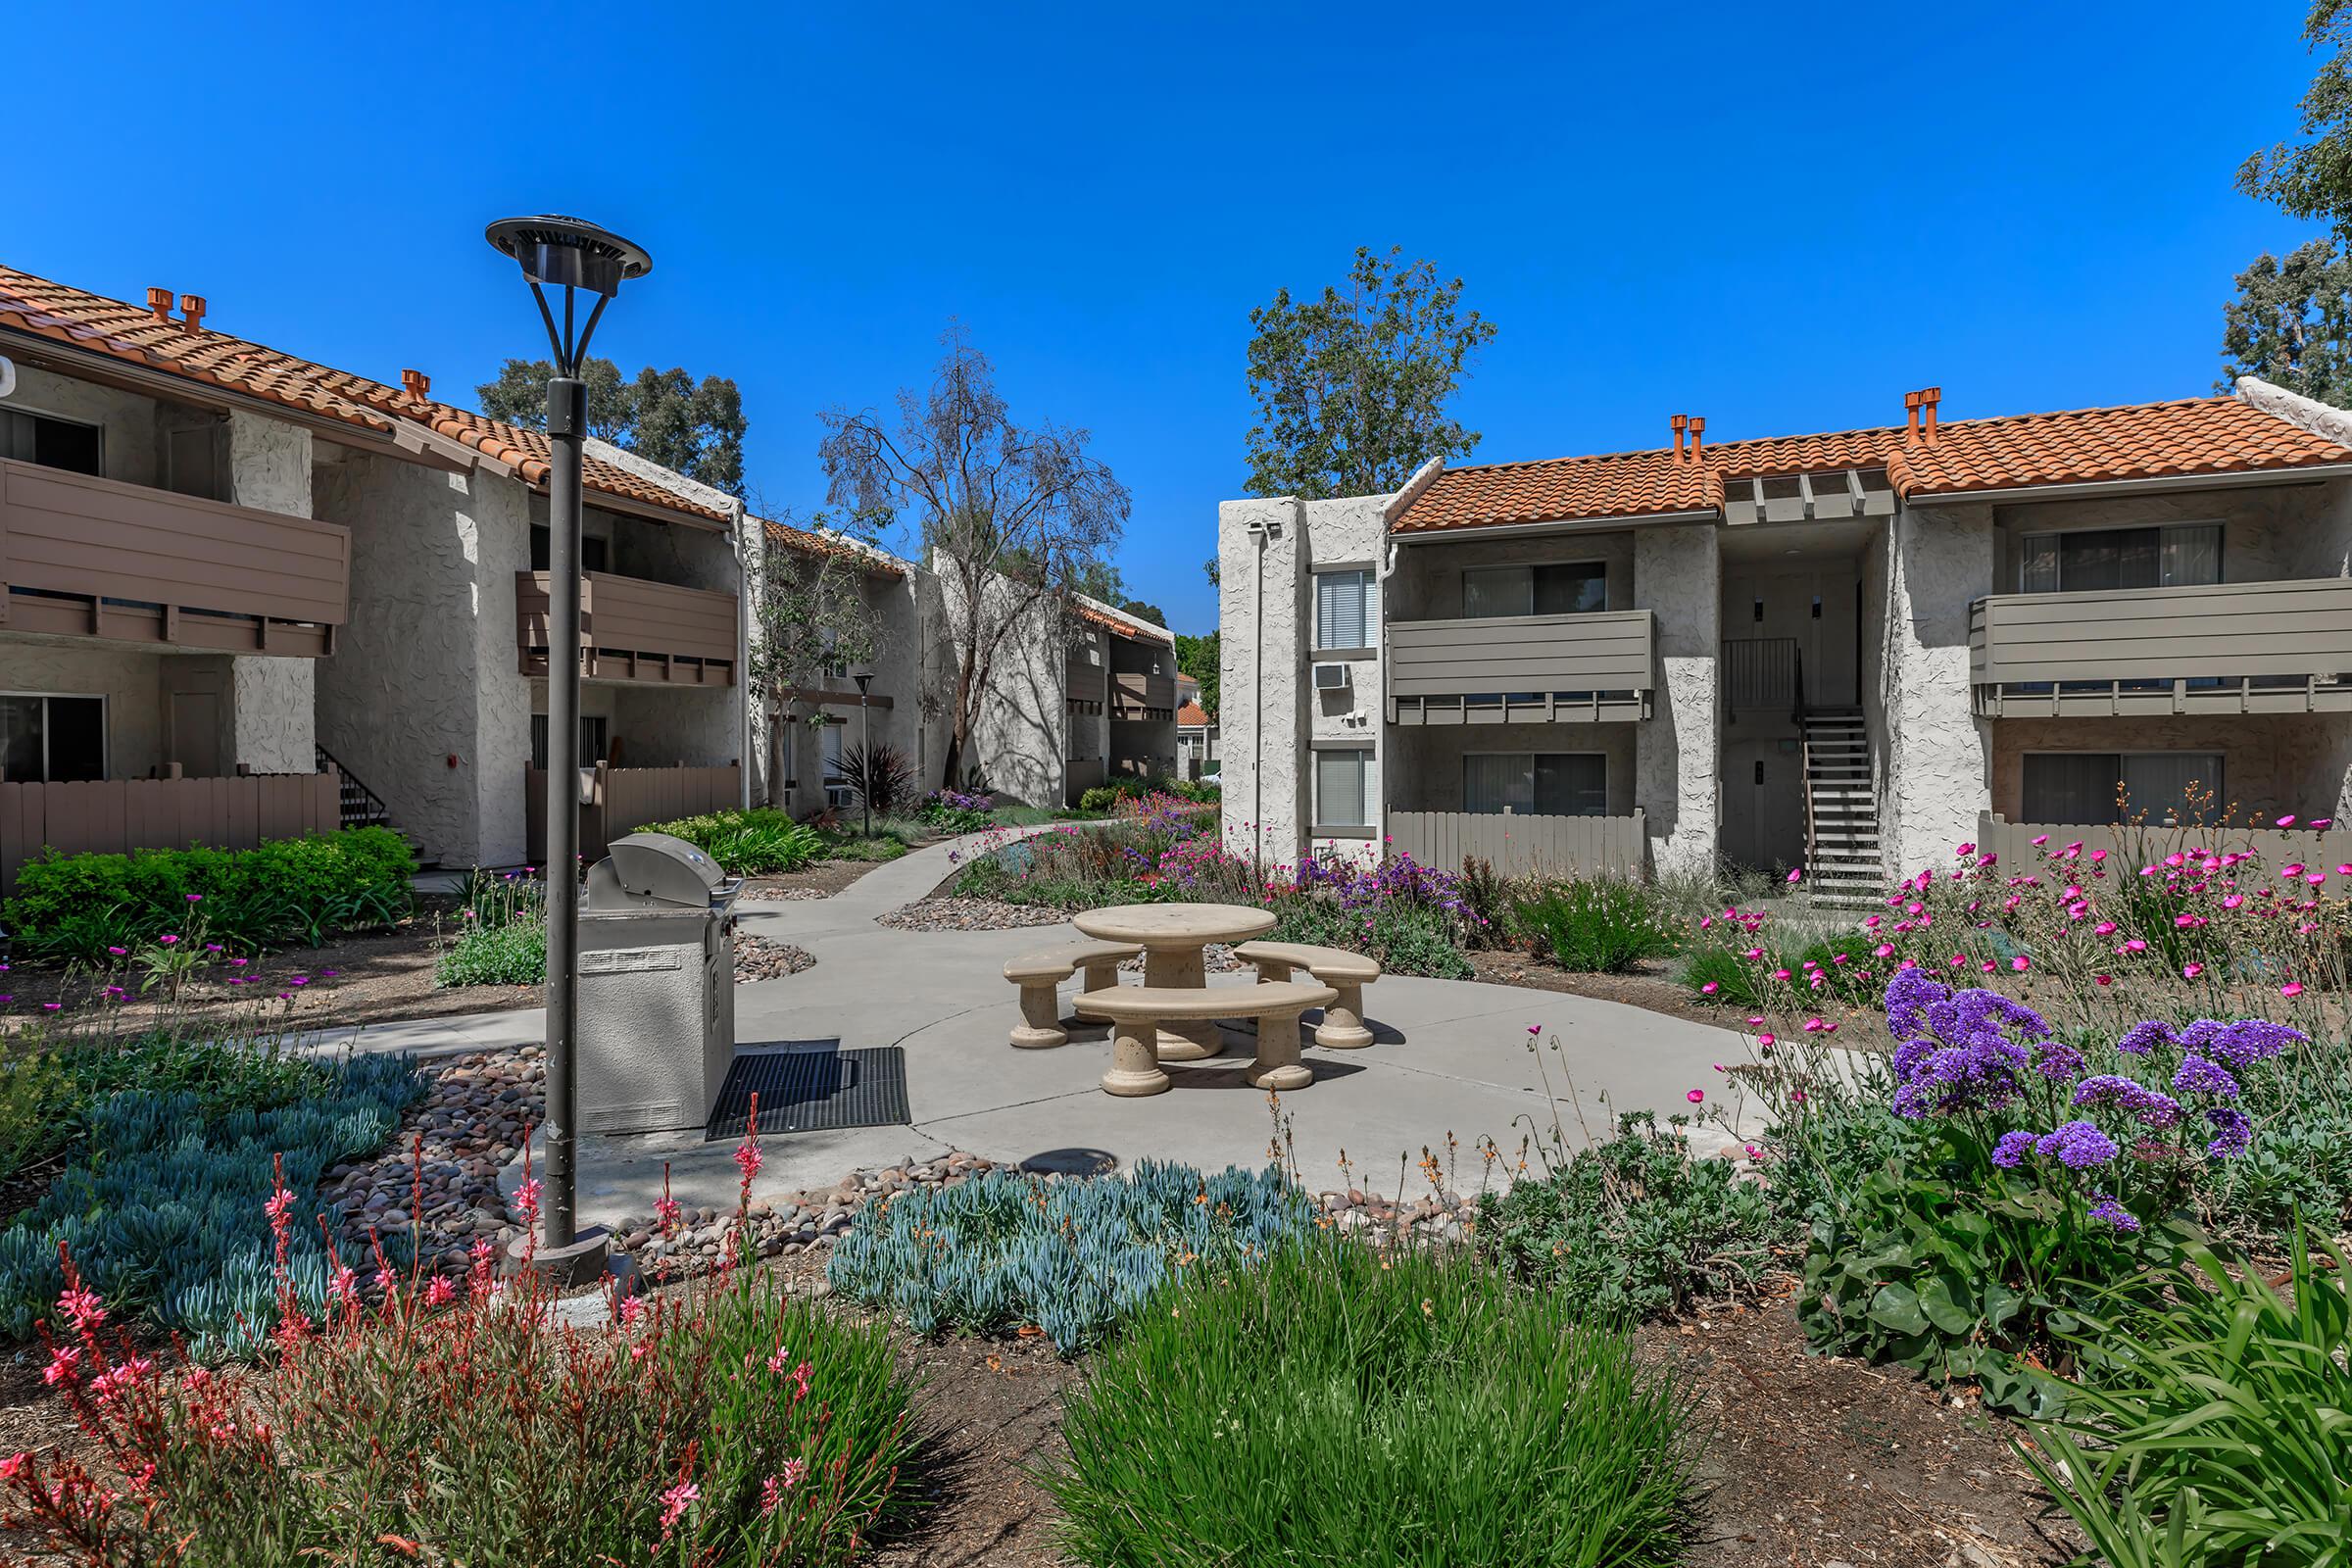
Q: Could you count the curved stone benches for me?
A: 3